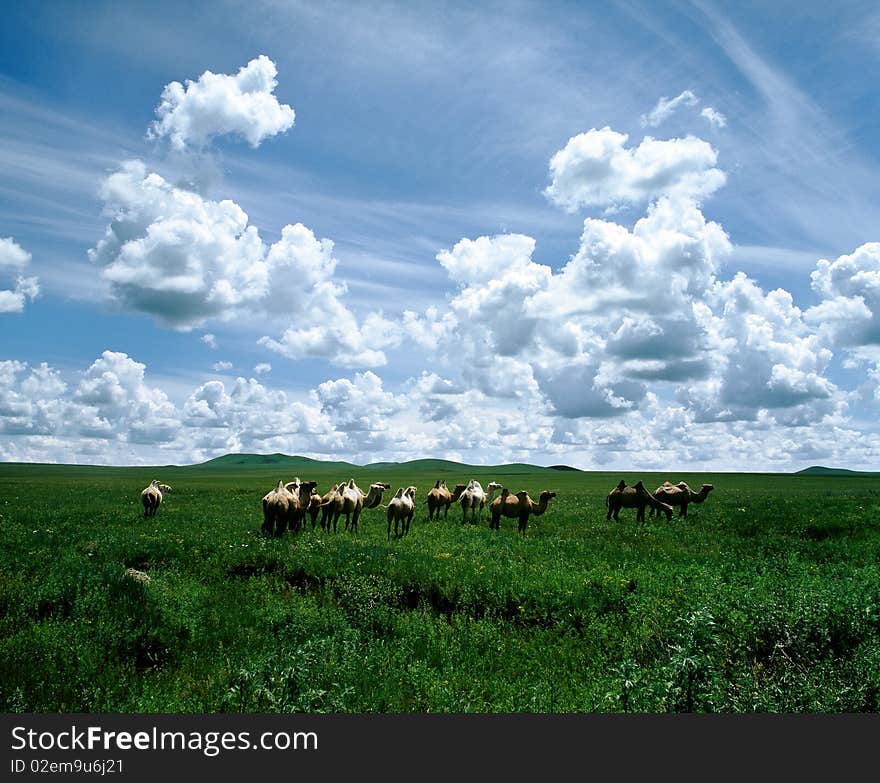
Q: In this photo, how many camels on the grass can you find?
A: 12